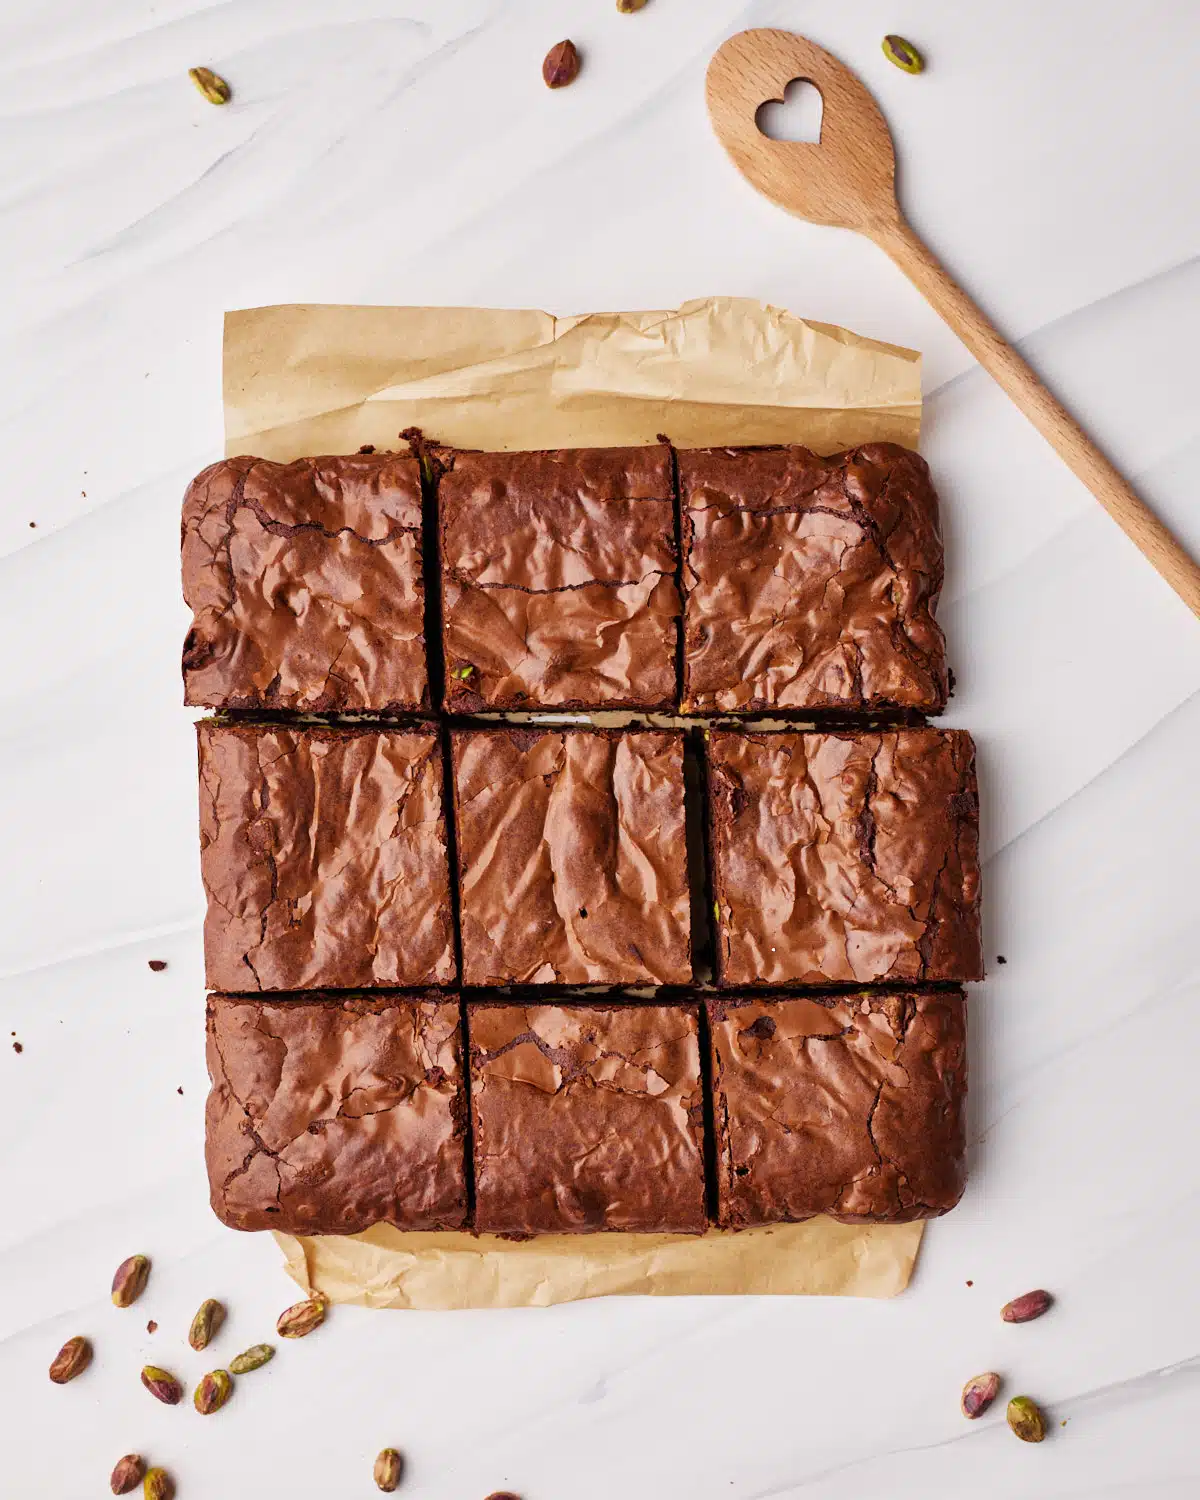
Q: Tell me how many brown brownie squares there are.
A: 9